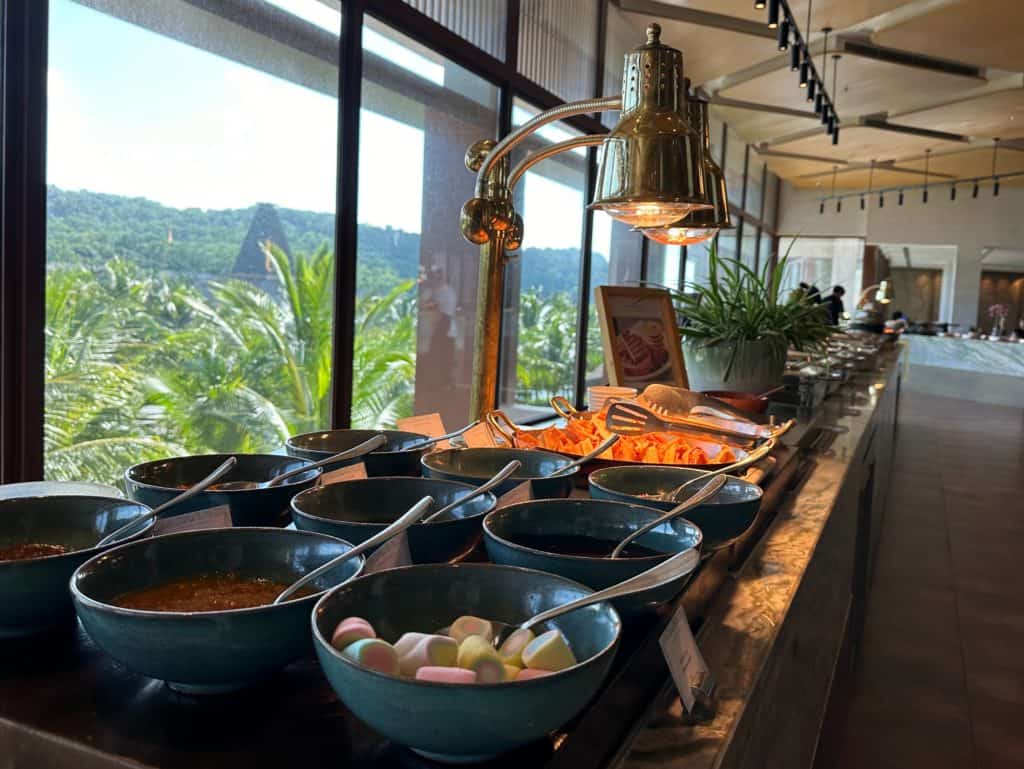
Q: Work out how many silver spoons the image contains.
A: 9